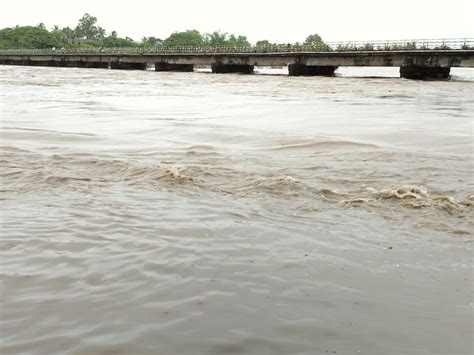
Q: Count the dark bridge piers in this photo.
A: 5